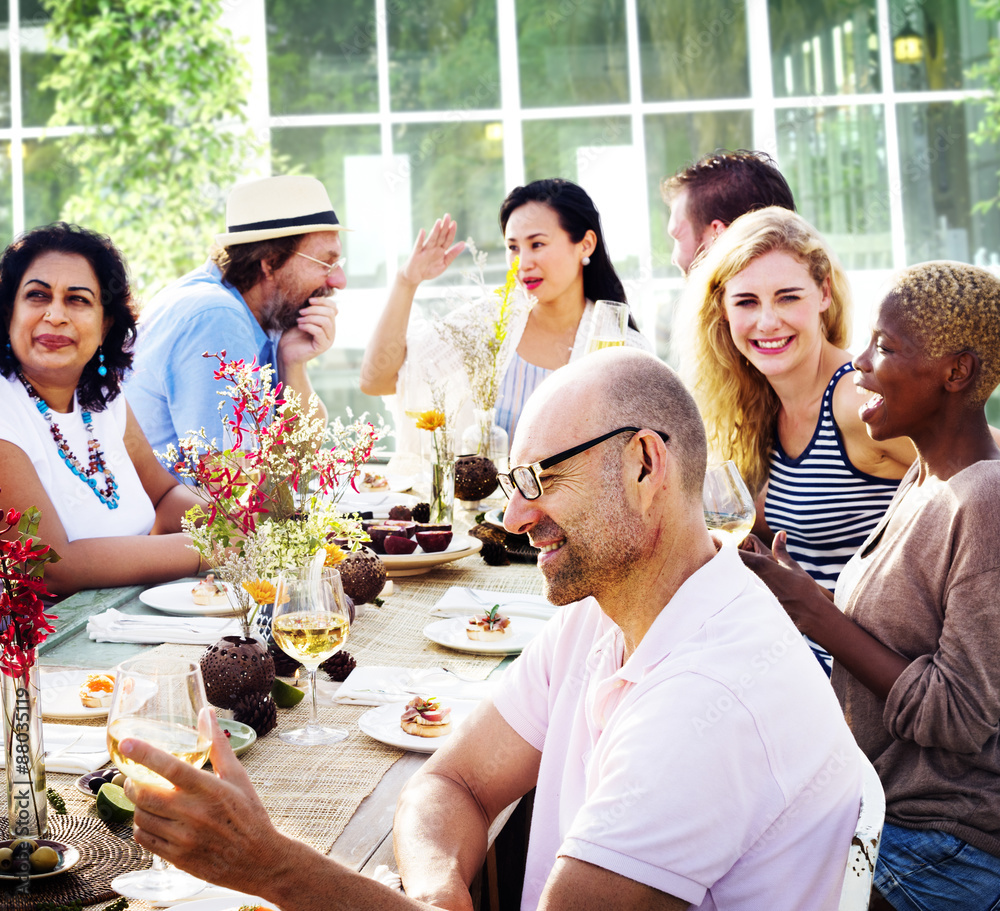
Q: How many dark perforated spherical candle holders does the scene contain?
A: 3